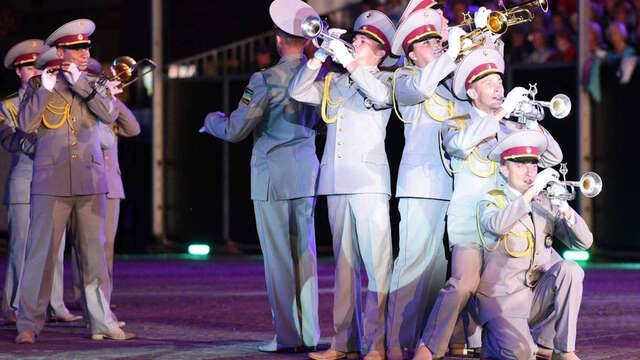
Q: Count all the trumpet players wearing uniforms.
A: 5